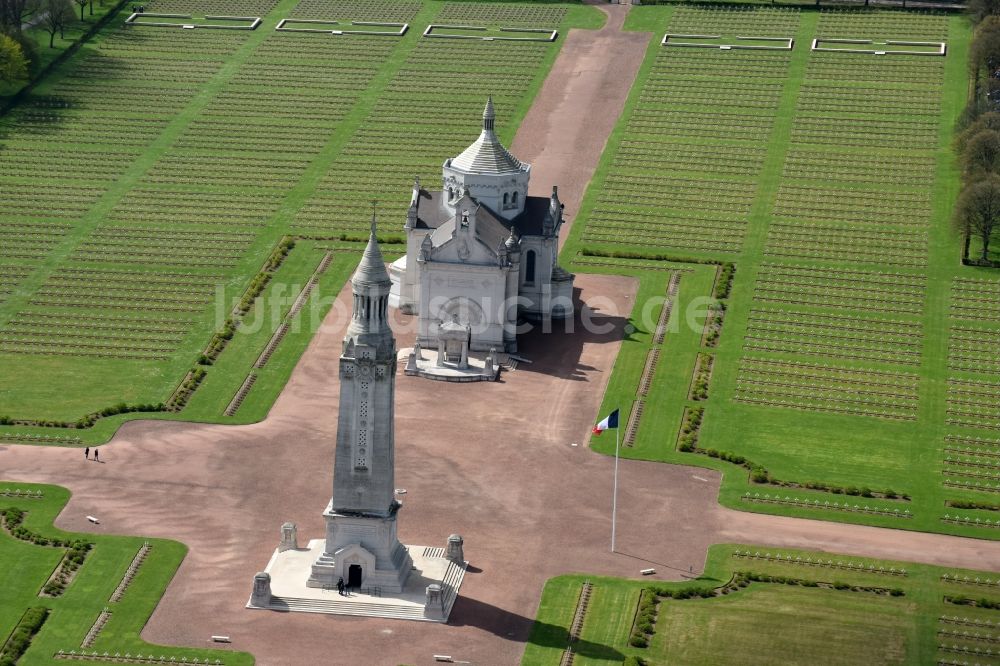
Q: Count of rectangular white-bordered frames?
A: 5